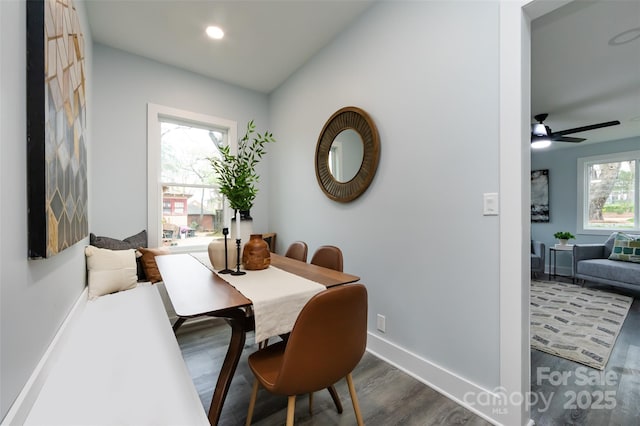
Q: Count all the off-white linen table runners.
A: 1